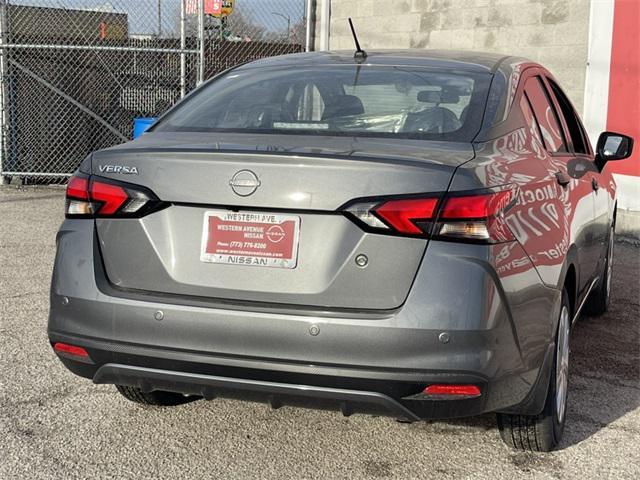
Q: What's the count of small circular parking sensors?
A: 4